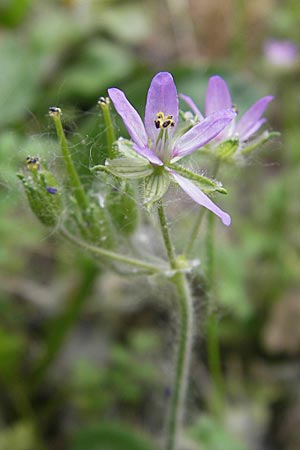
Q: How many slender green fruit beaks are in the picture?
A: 2